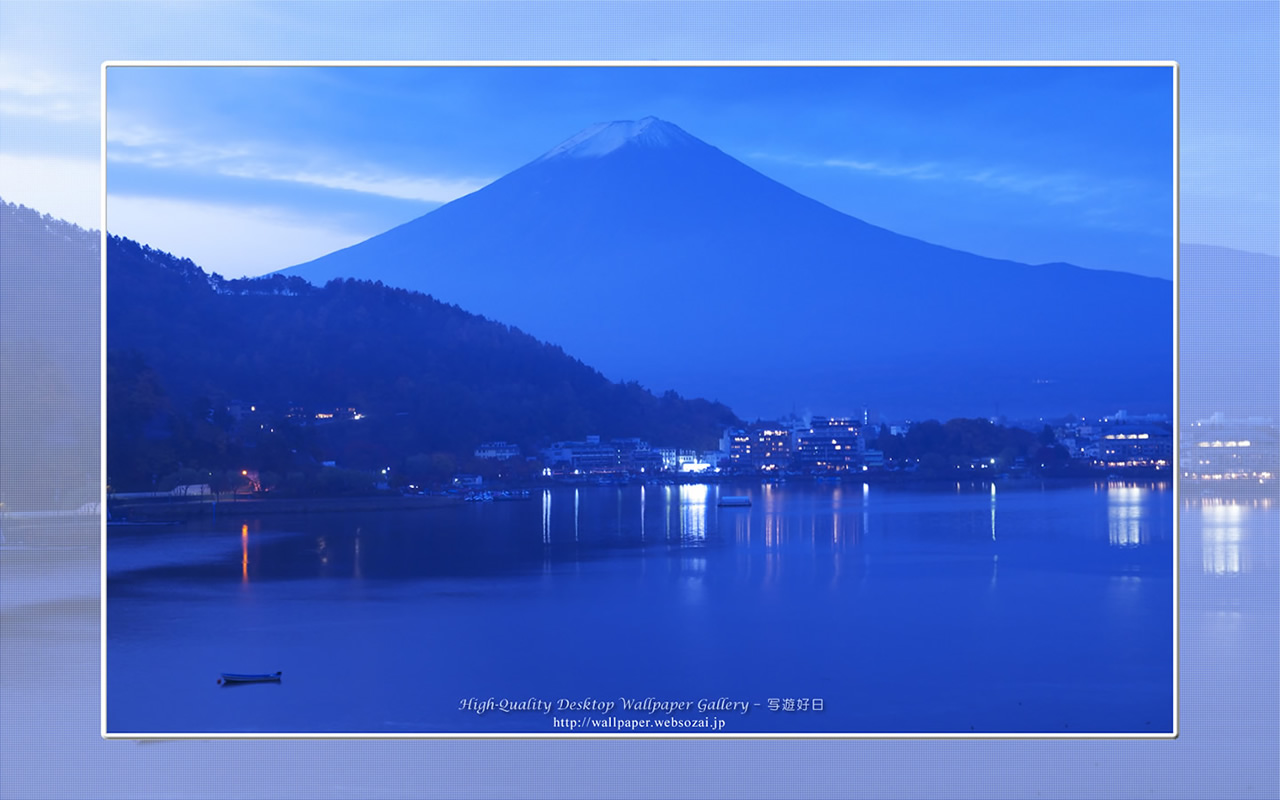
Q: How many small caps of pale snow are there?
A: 1